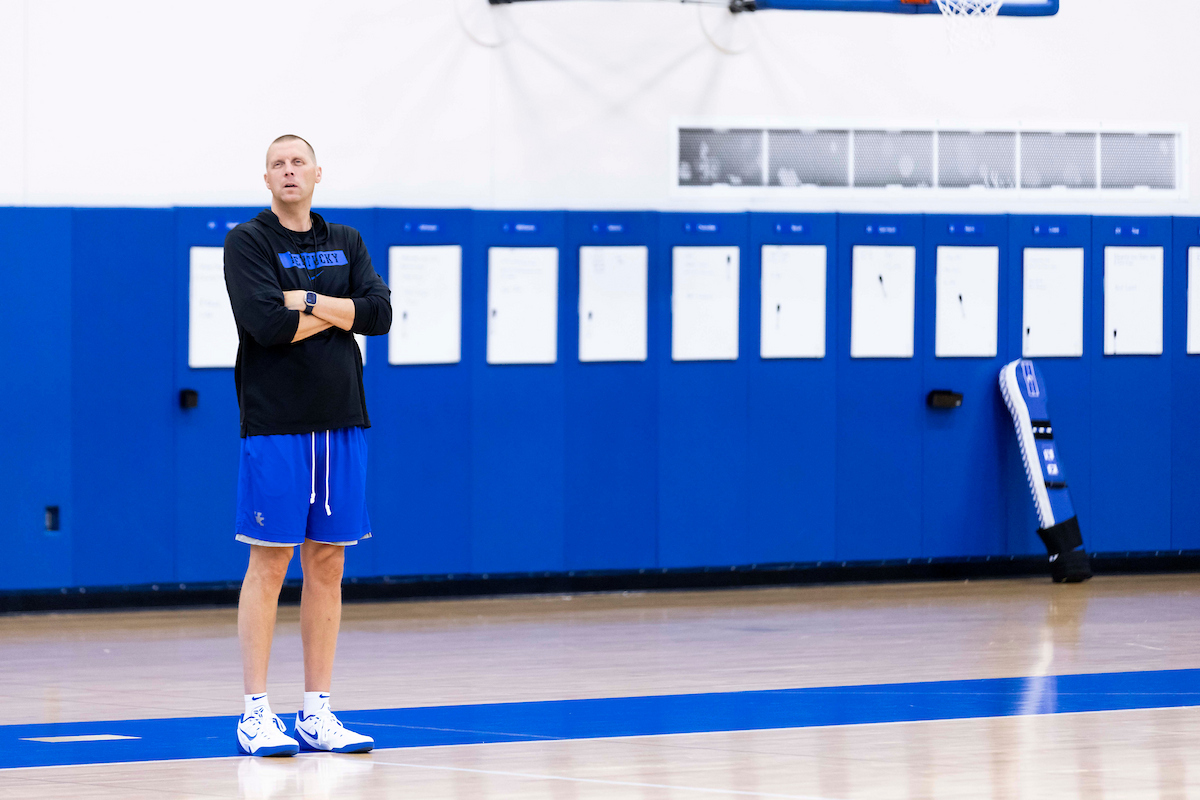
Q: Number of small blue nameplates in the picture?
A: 10